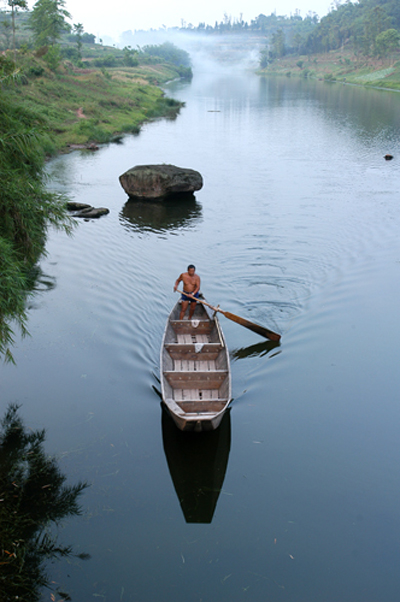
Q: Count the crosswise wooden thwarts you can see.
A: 4